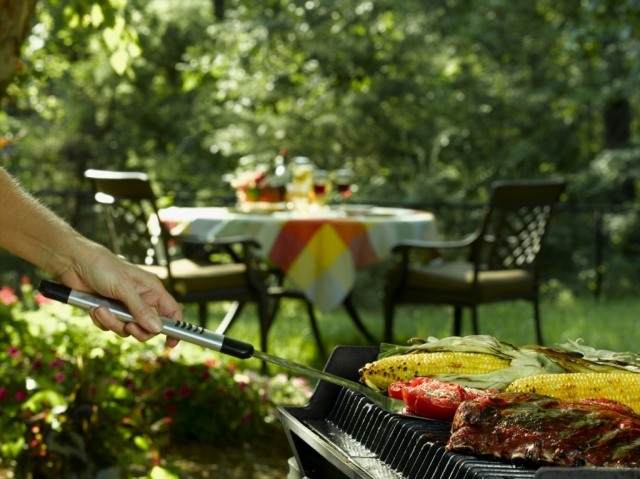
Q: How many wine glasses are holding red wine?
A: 2